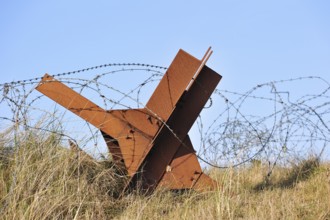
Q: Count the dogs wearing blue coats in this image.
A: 0